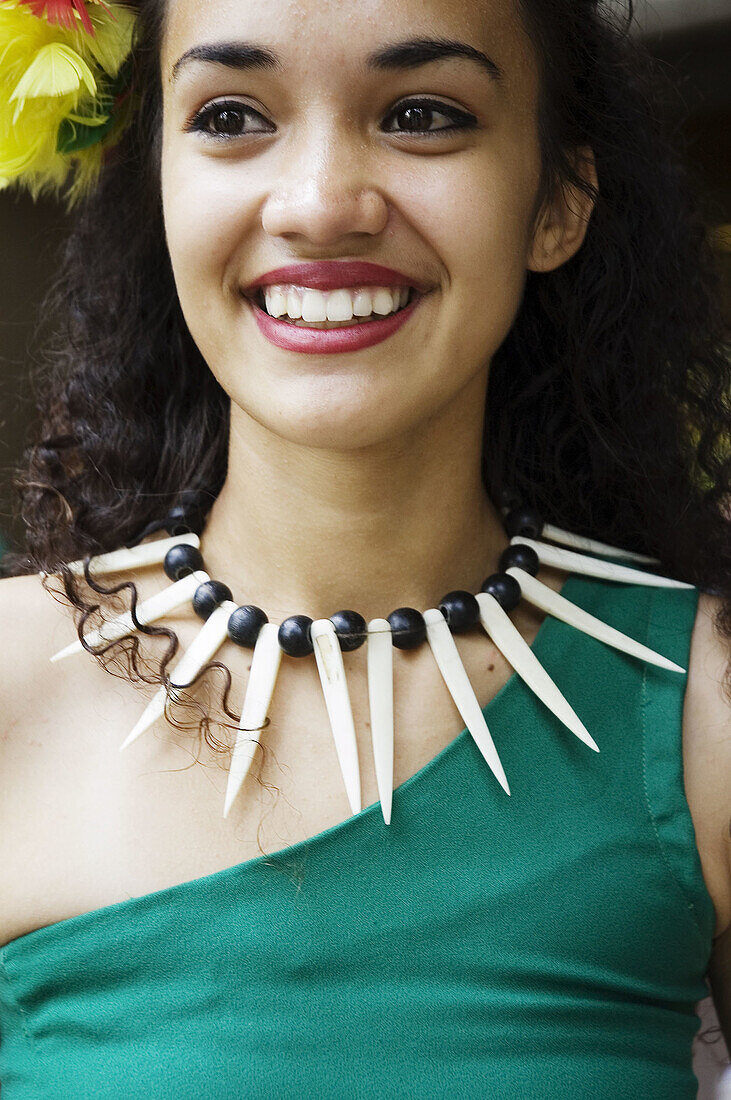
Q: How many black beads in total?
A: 11